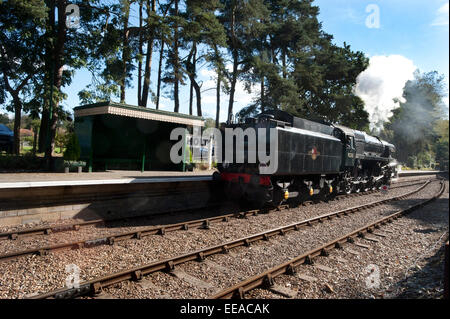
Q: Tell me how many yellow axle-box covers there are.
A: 3